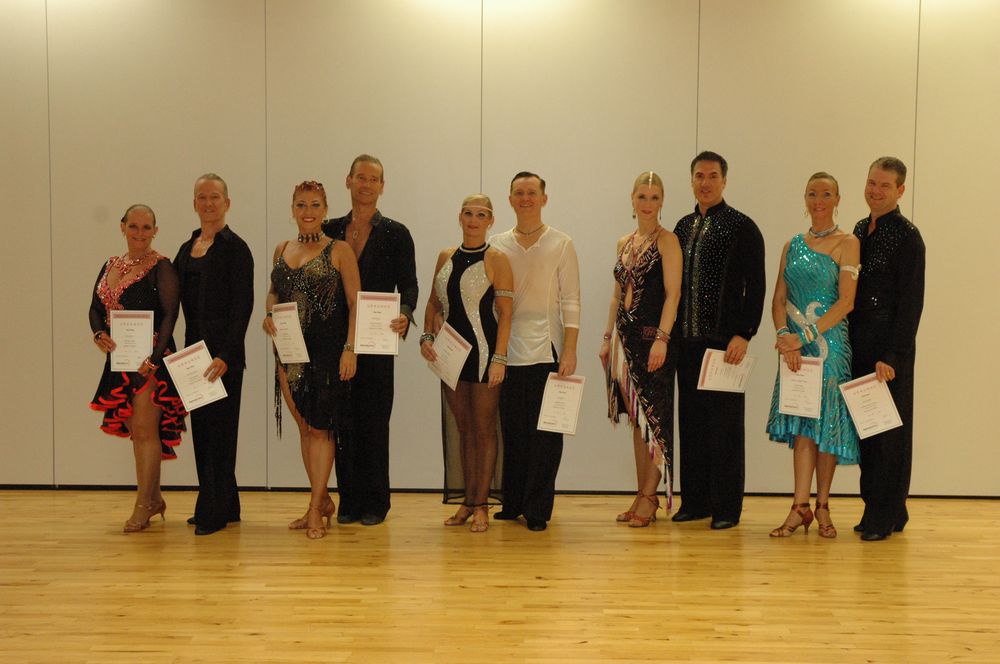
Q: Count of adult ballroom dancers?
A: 10